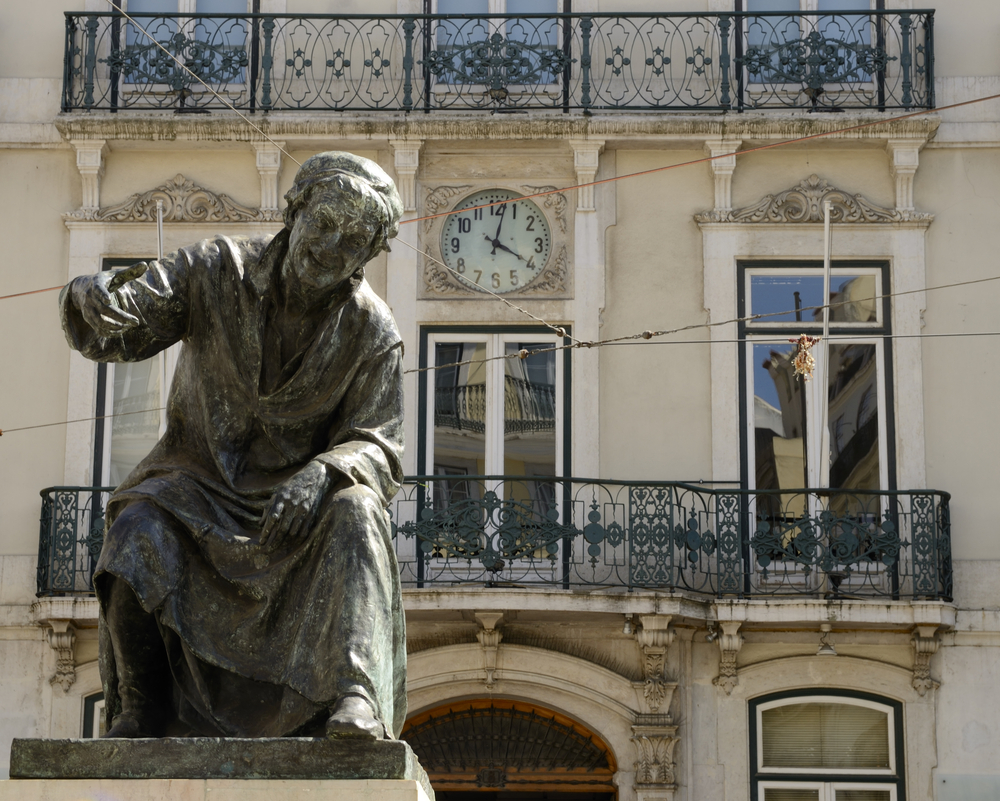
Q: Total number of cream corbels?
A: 11